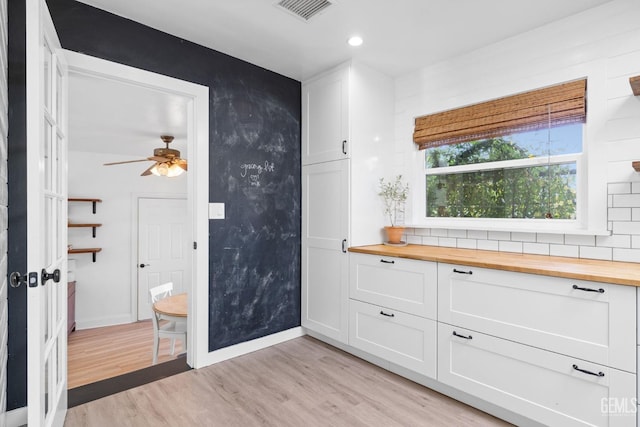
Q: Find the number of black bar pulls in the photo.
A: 8